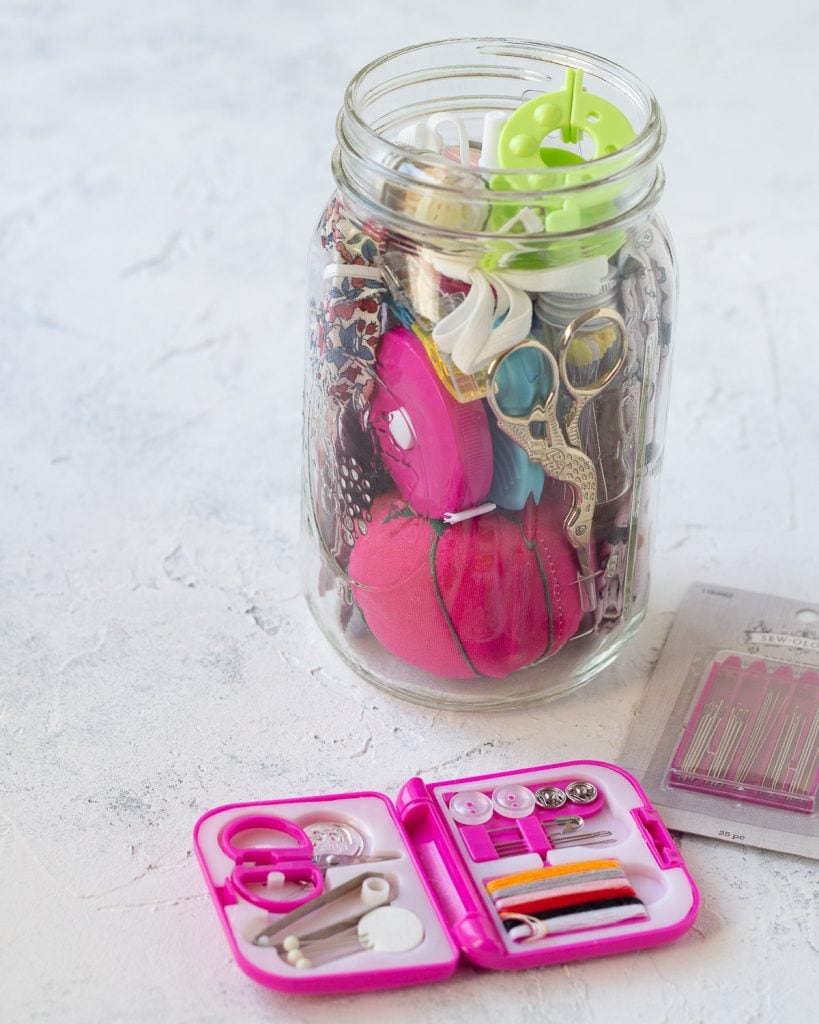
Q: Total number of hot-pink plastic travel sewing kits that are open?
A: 1